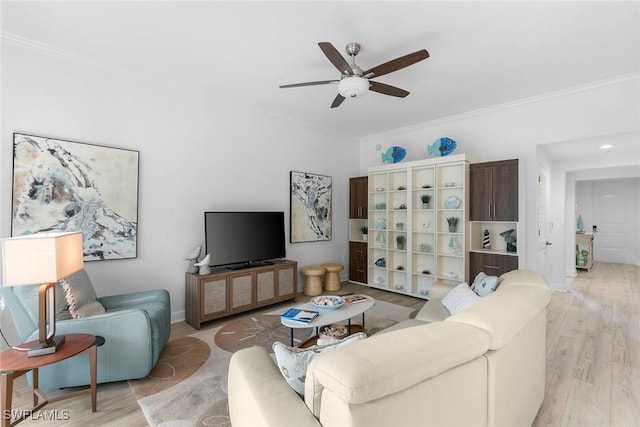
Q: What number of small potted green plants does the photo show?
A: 4